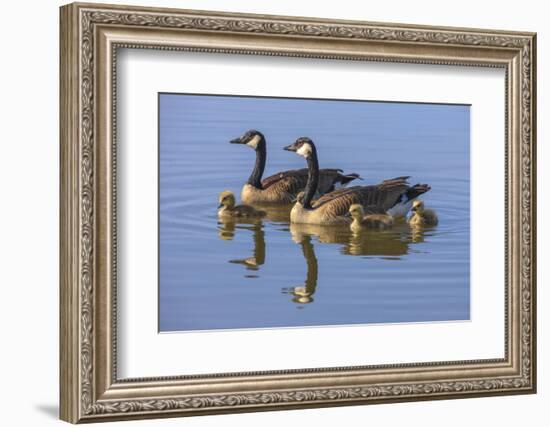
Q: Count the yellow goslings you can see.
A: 3